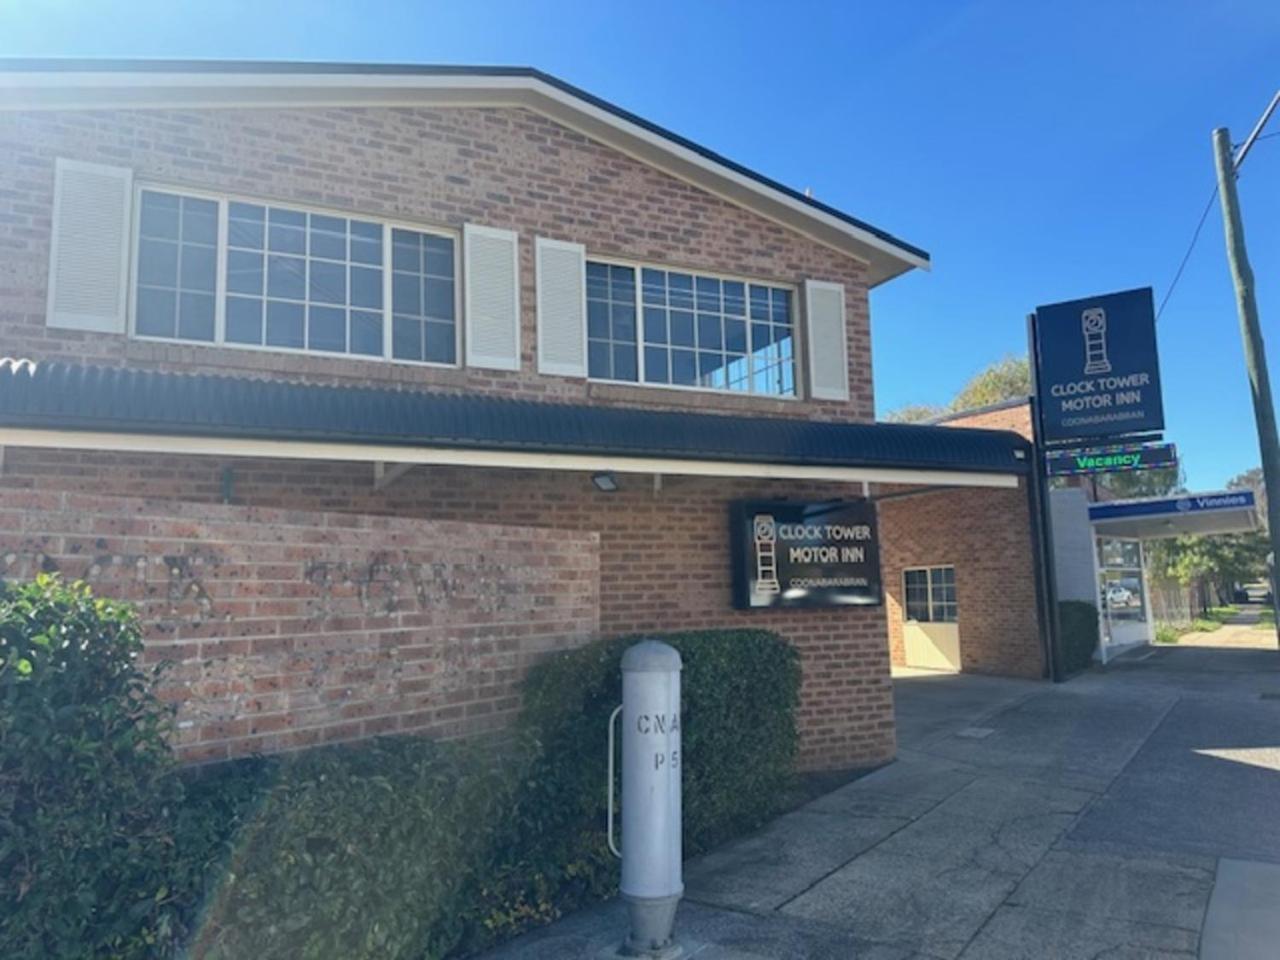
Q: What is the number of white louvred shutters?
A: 4